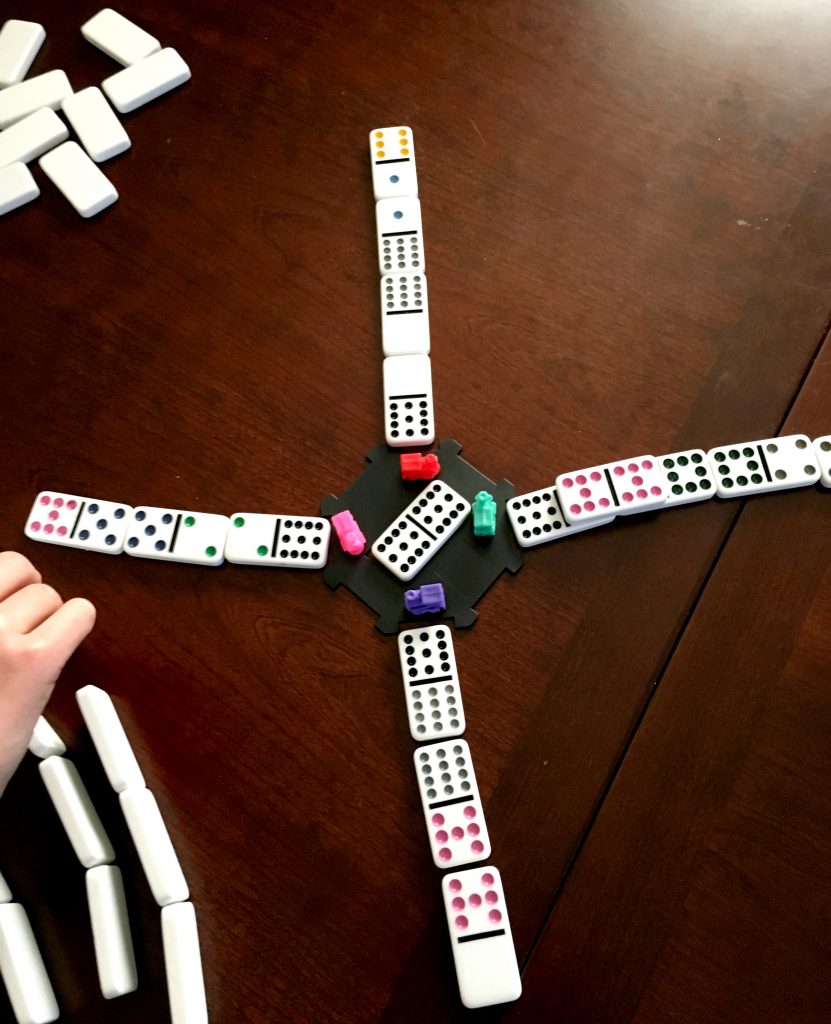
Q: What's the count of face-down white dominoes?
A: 8